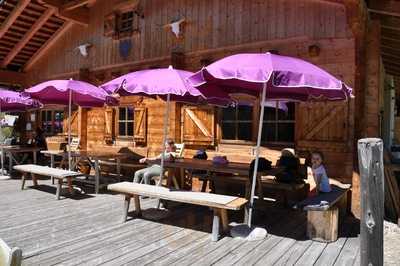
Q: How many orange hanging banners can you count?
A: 0